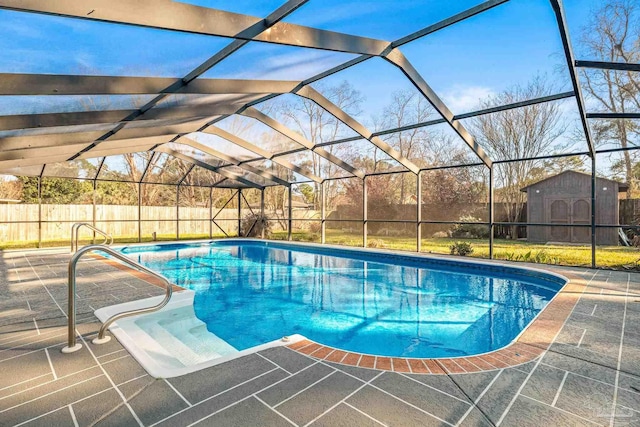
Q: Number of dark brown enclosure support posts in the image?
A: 13